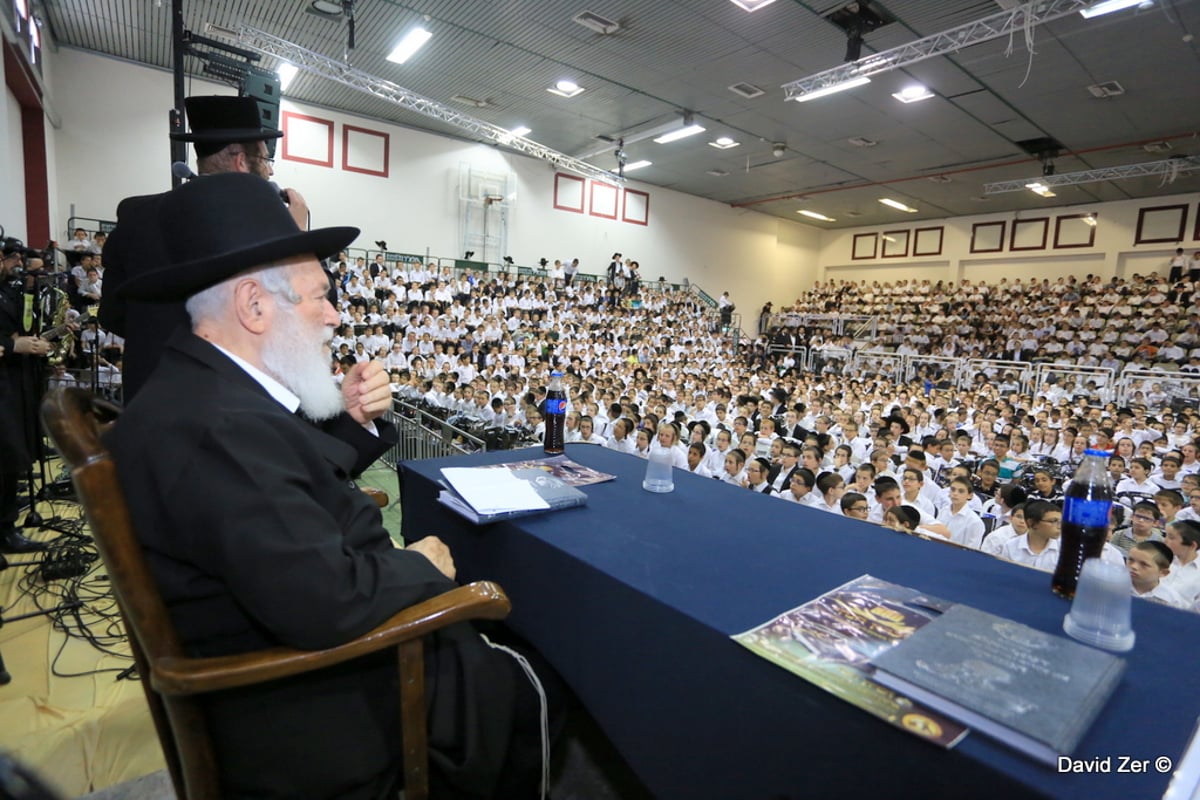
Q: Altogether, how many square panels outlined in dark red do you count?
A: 12